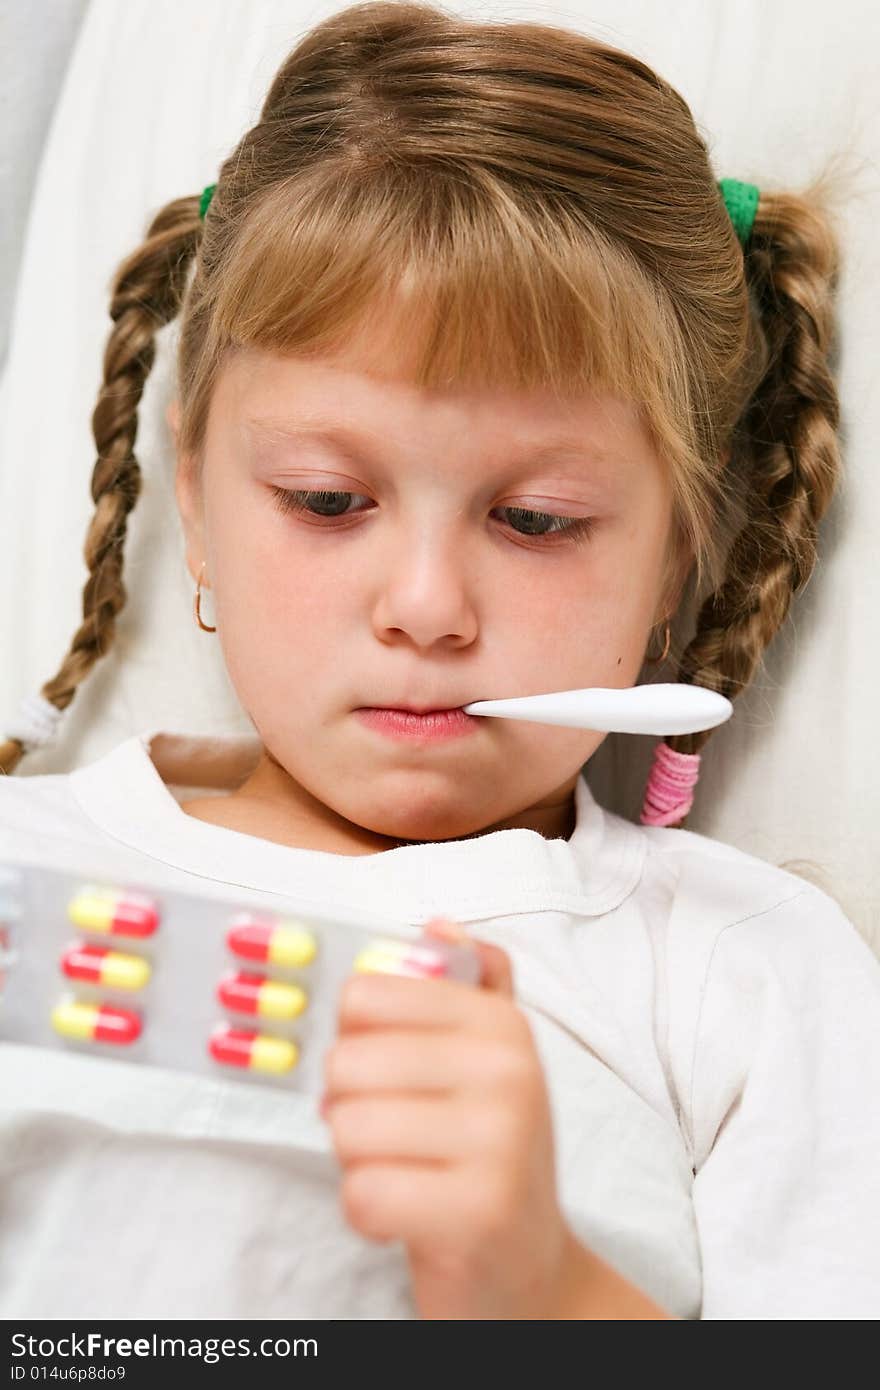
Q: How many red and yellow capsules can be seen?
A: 7